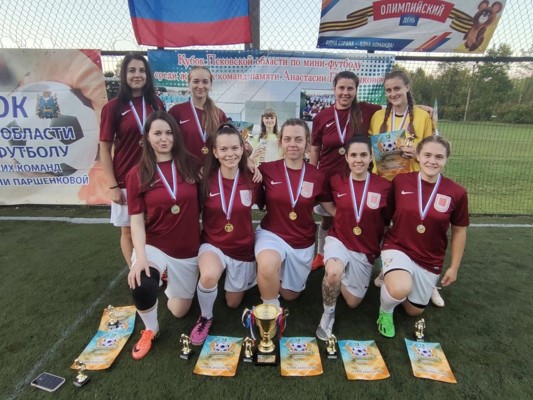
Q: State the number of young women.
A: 9